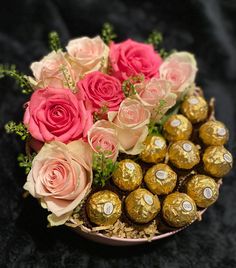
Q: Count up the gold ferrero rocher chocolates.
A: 12